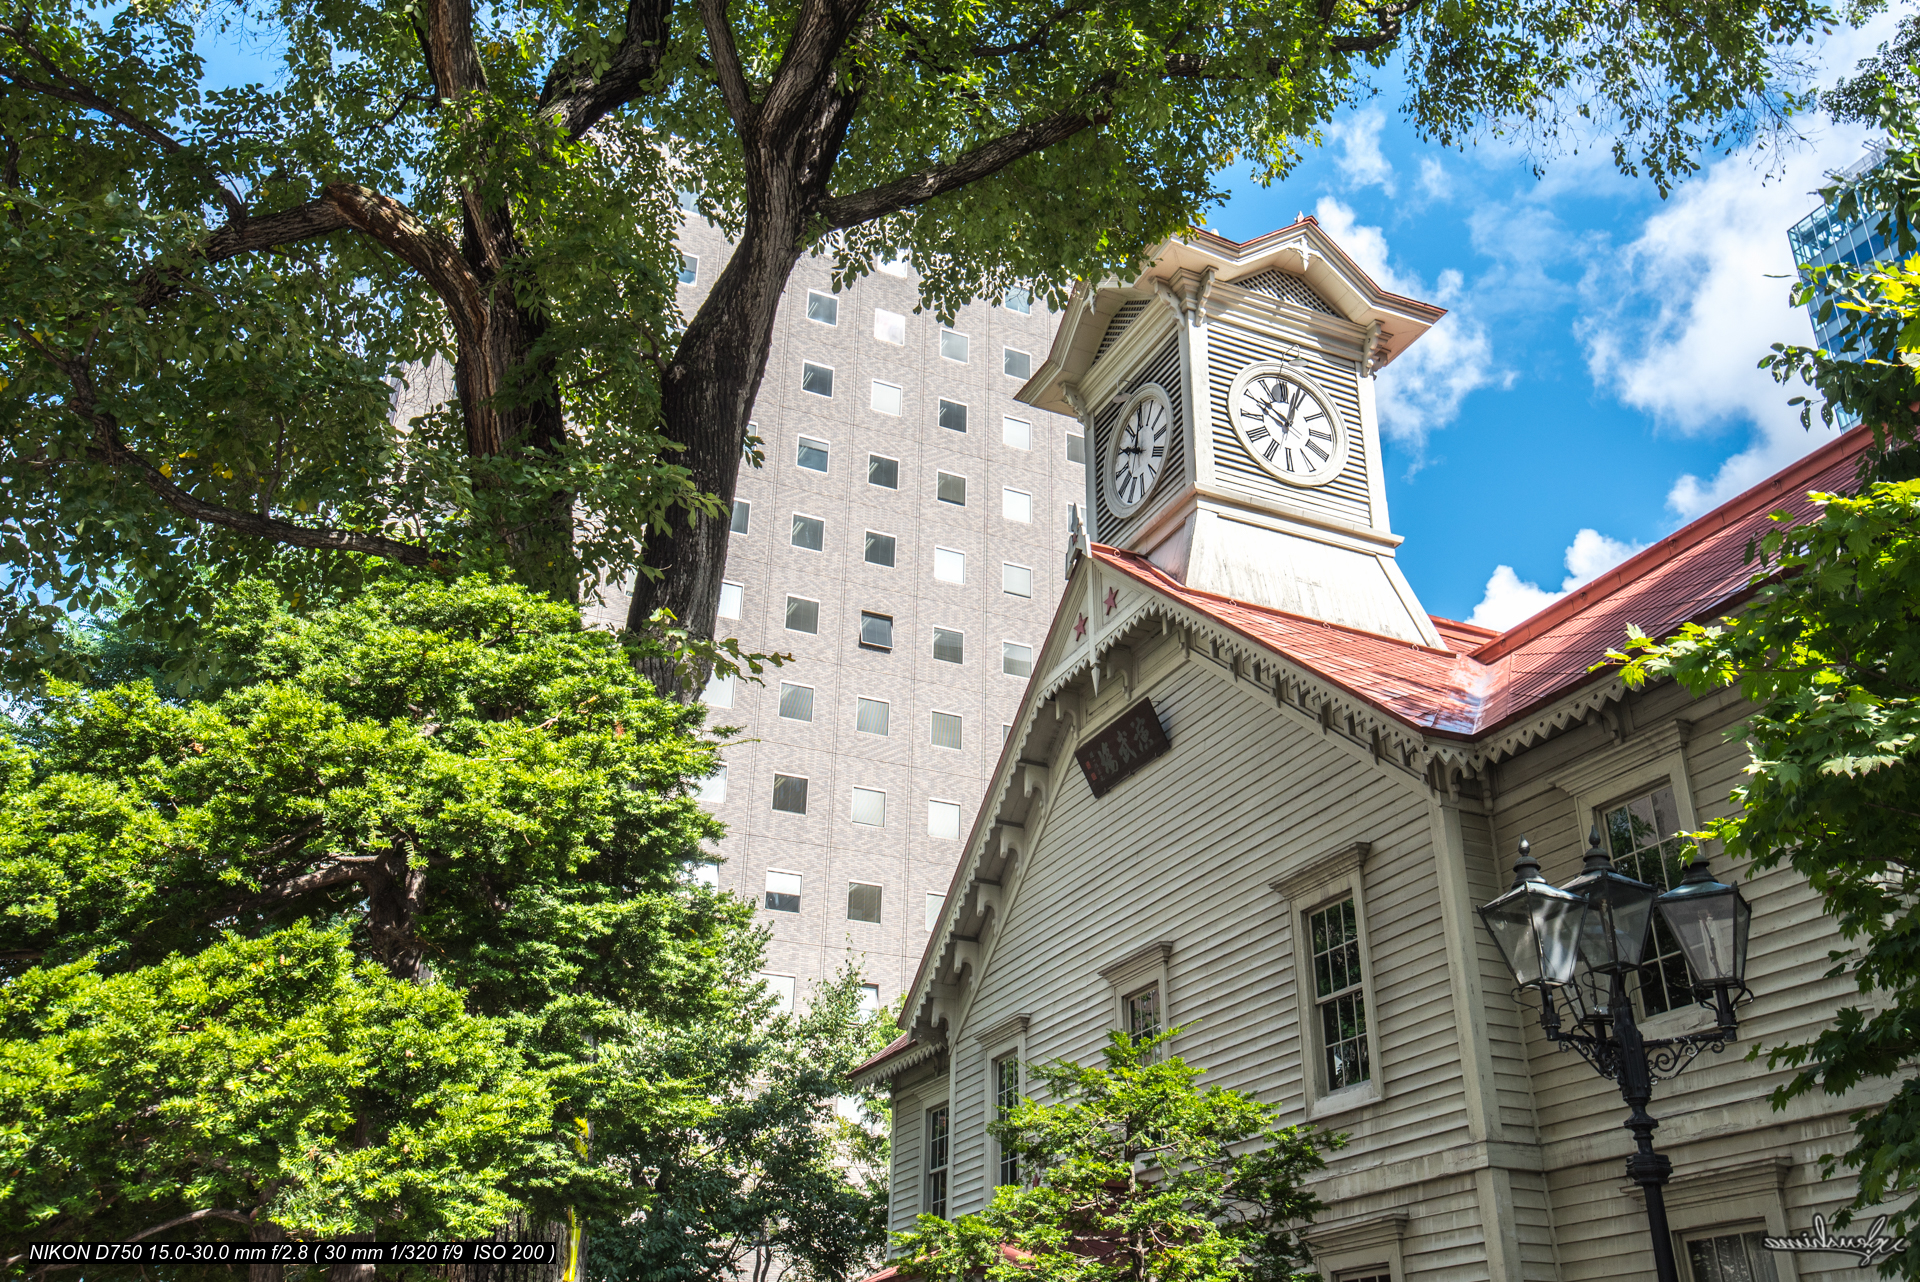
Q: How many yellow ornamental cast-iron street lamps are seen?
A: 0